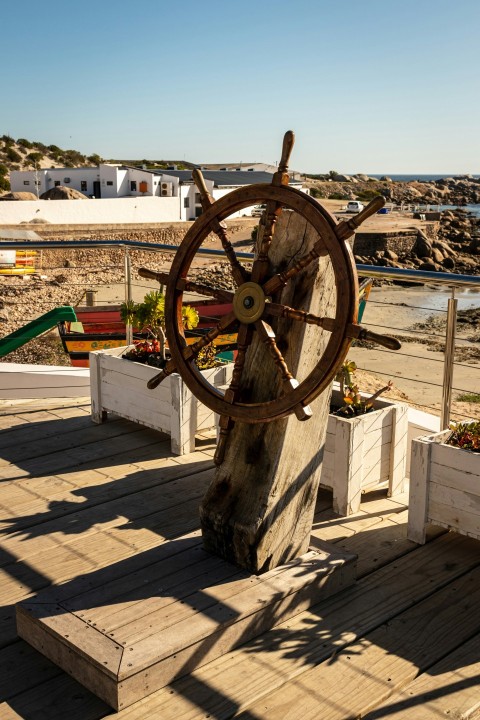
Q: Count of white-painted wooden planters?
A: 3